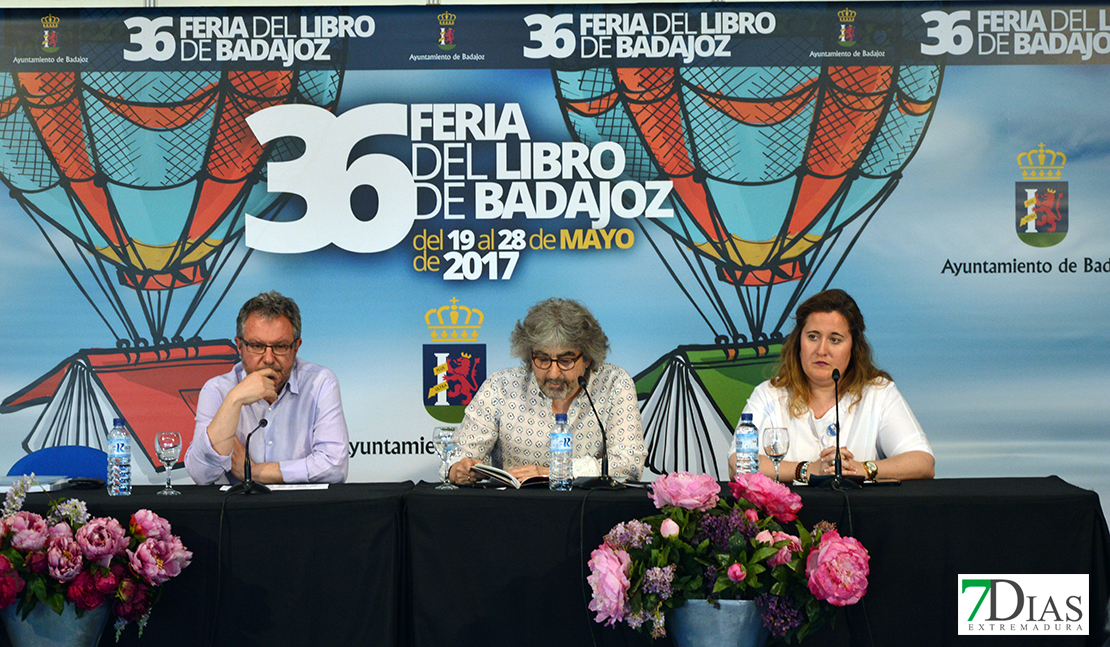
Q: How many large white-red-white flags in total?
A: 0